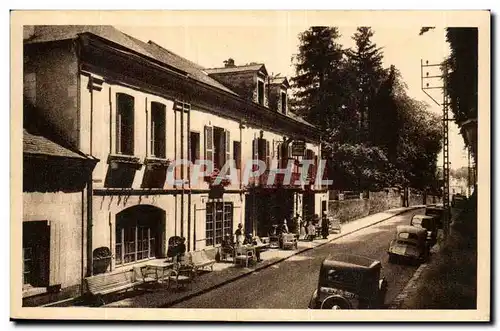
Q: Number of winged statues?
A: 0